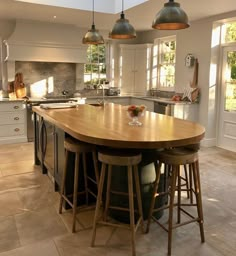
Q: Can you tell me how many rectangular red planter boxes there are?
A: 0